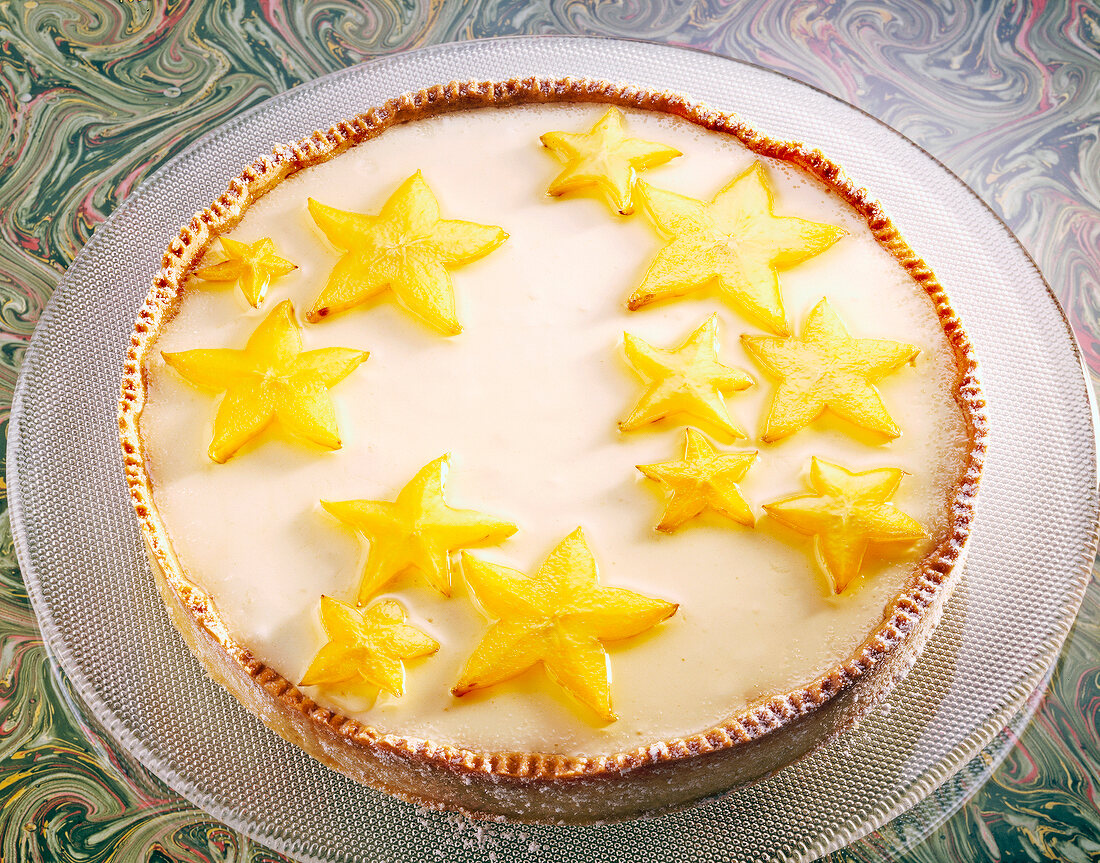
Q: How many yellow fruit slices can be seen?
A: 12